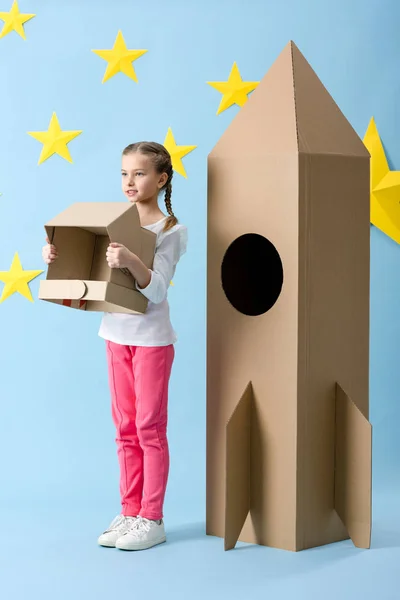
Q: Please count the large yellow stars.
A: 1